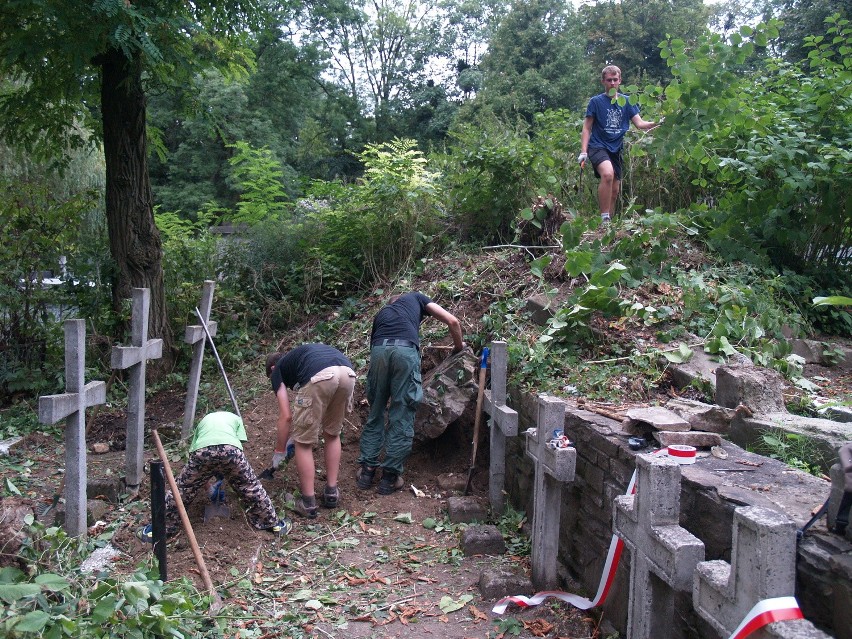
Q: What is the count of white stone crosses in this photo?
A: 7